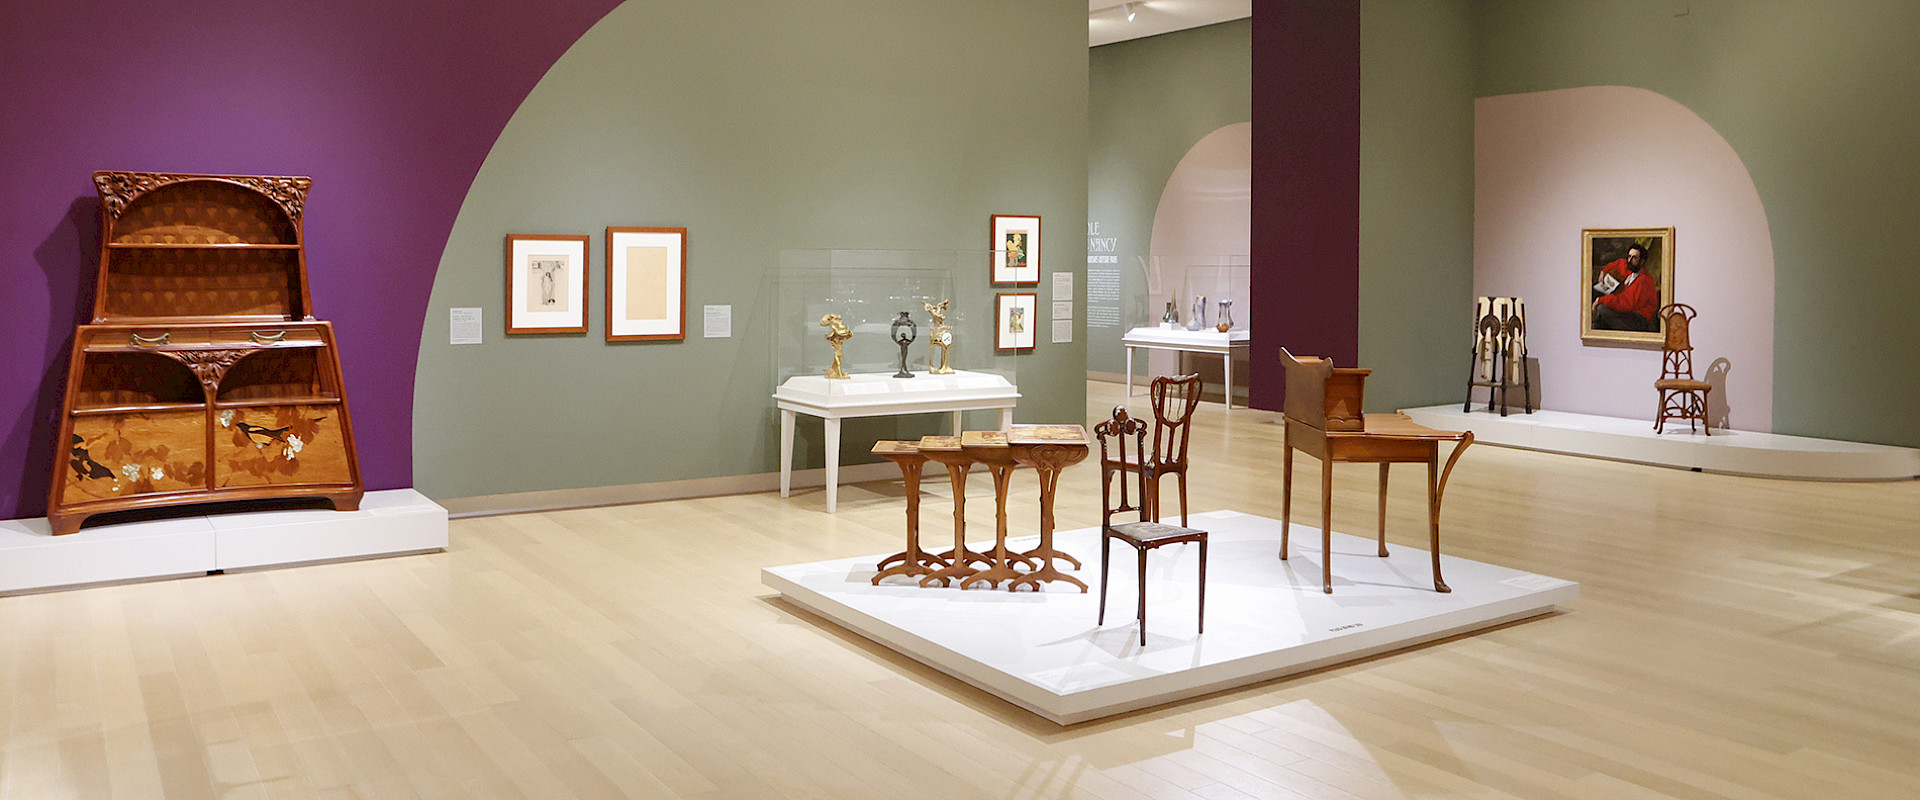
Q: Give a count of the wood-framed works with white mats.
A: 4